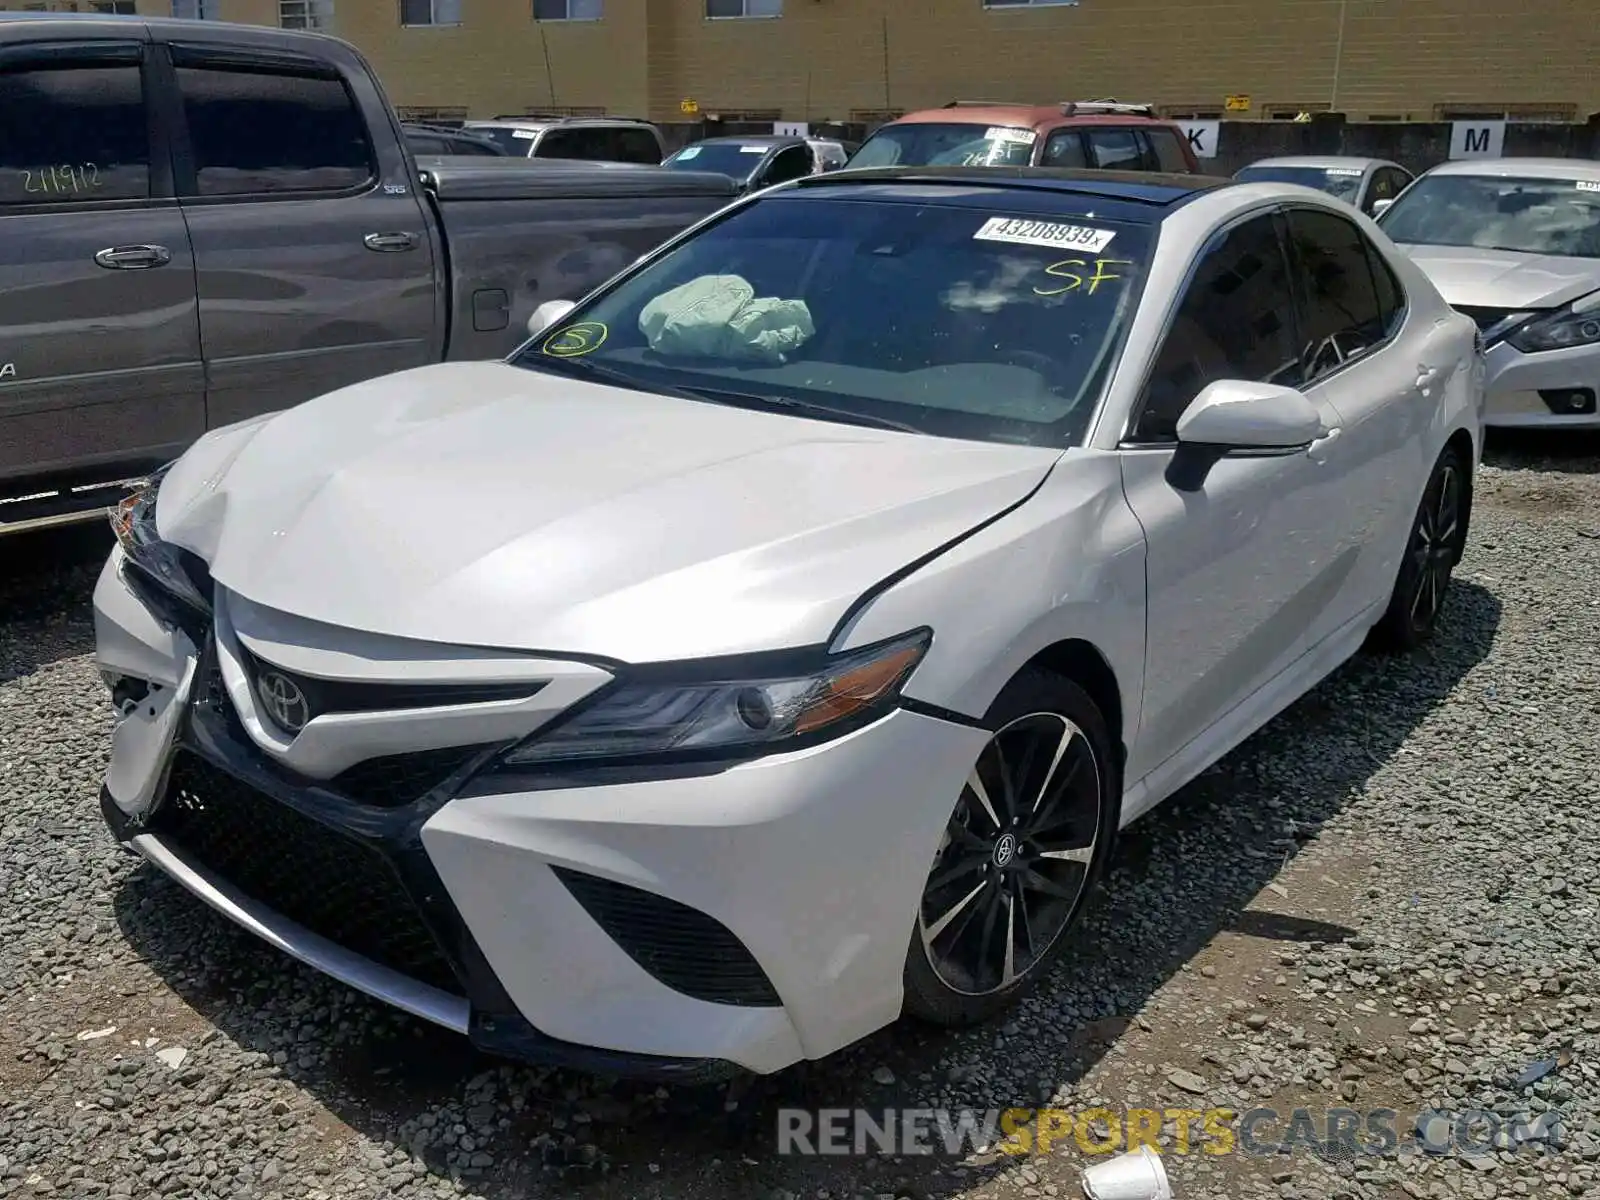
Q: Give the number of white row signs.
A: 3